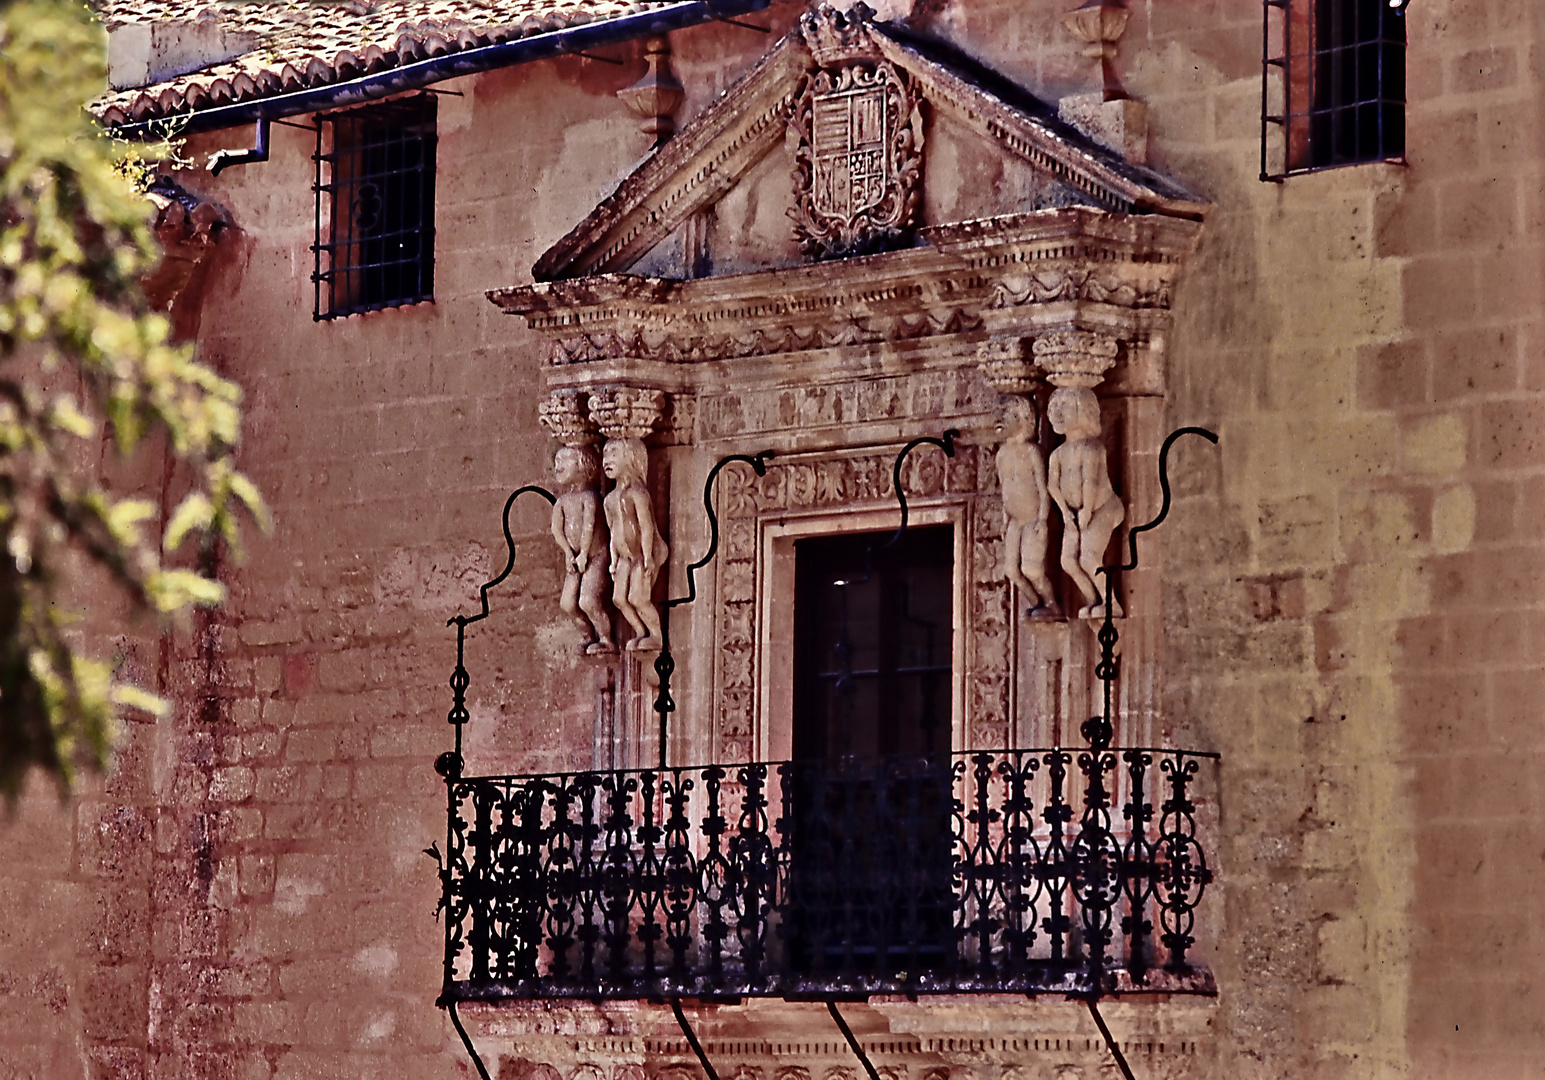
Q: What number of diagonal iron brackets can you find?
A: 4